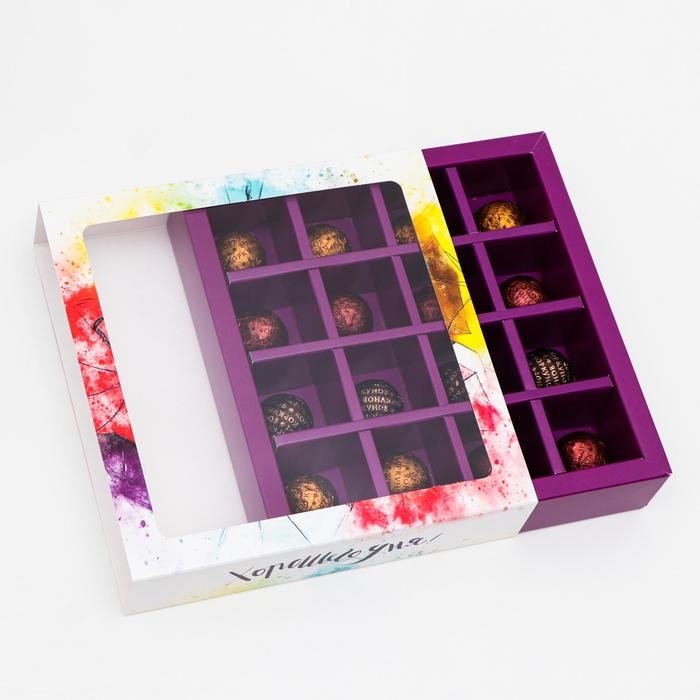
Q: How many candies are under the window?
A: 12